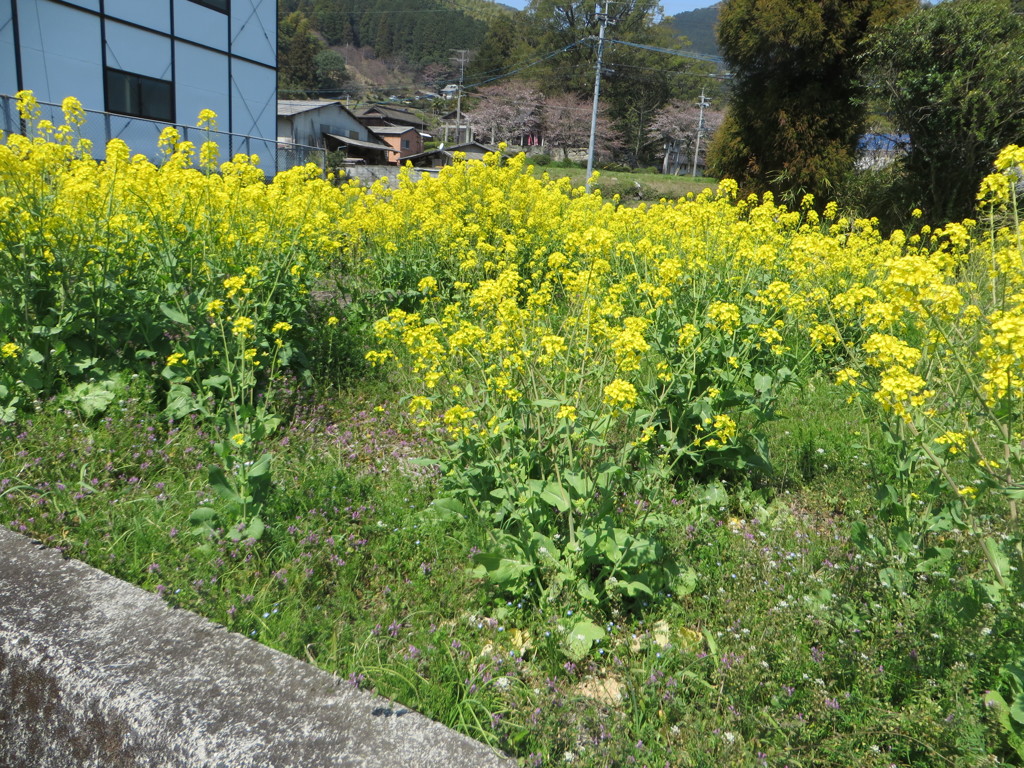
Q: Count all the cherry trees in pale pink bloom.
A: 3